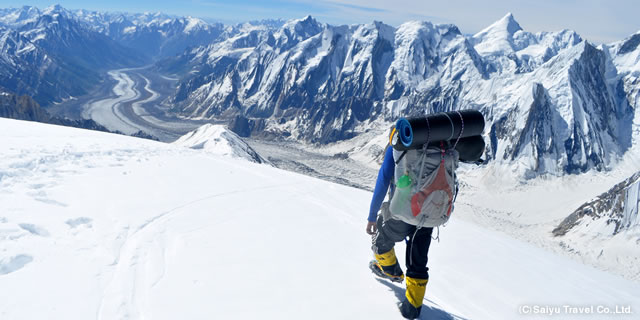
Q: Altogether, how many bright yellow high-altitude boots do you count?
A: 2